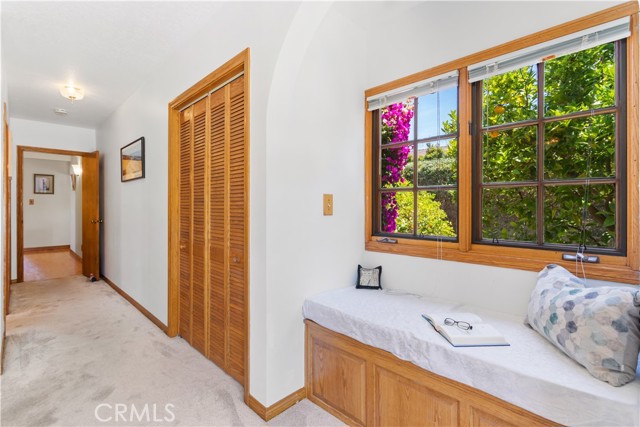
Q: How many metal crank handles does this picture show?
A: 2